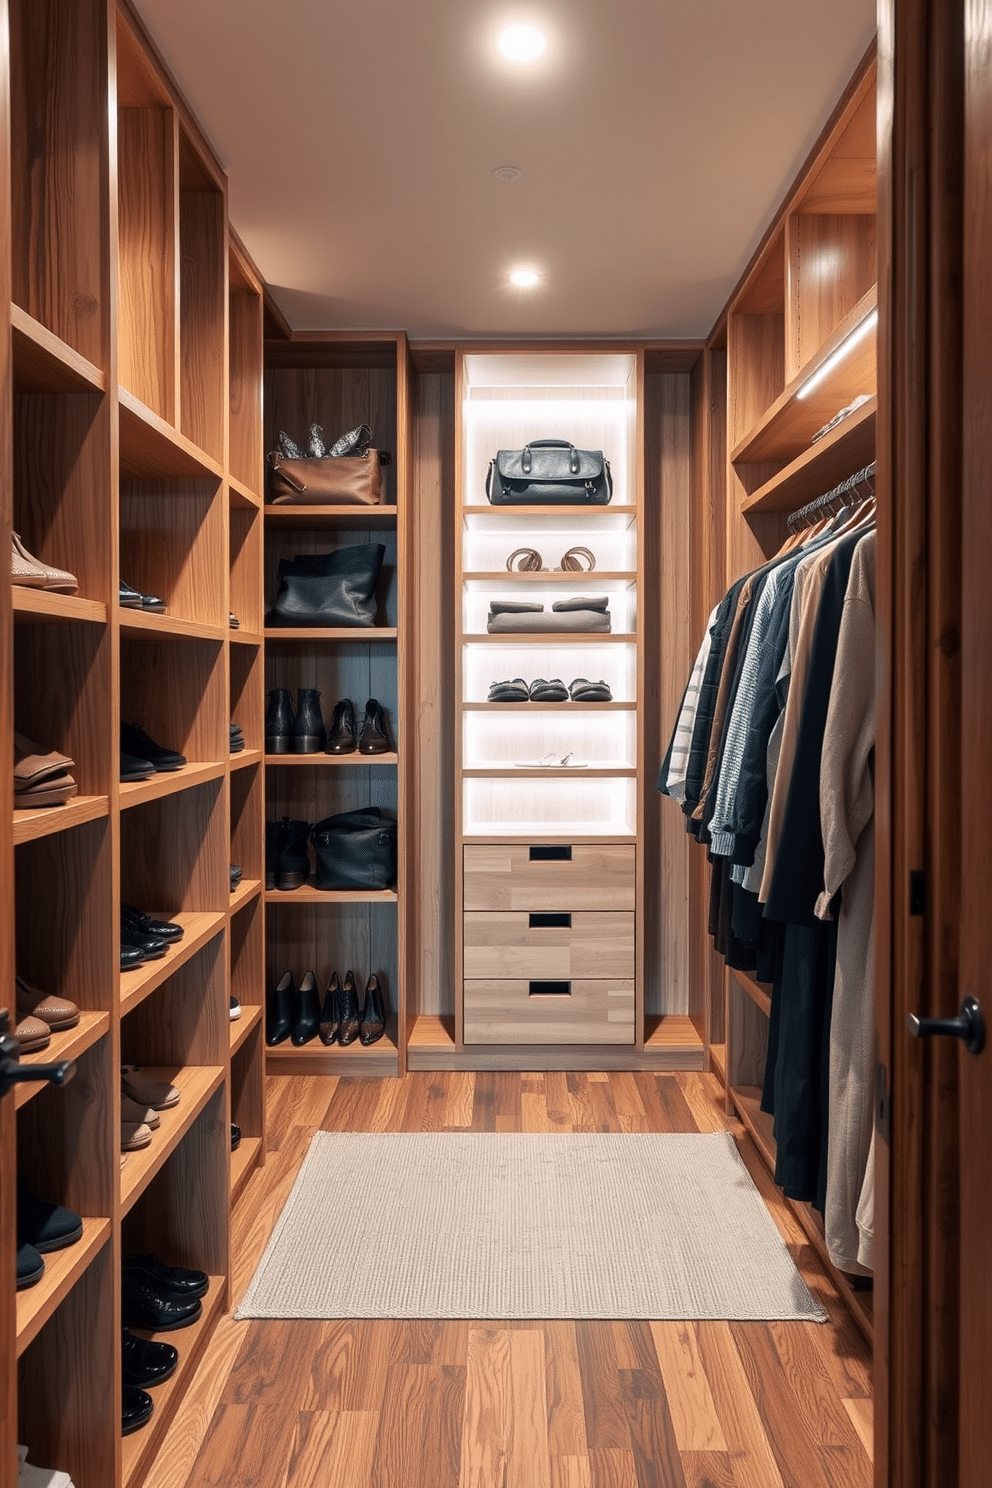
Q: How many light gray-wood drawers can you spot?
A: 3